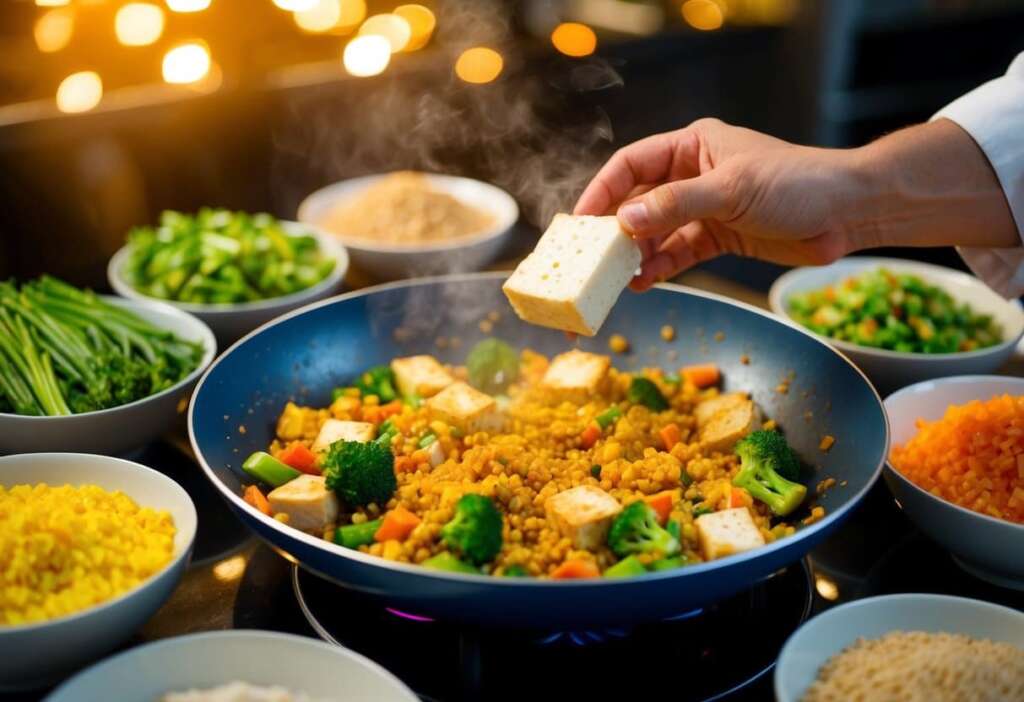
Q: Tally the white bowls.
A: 8